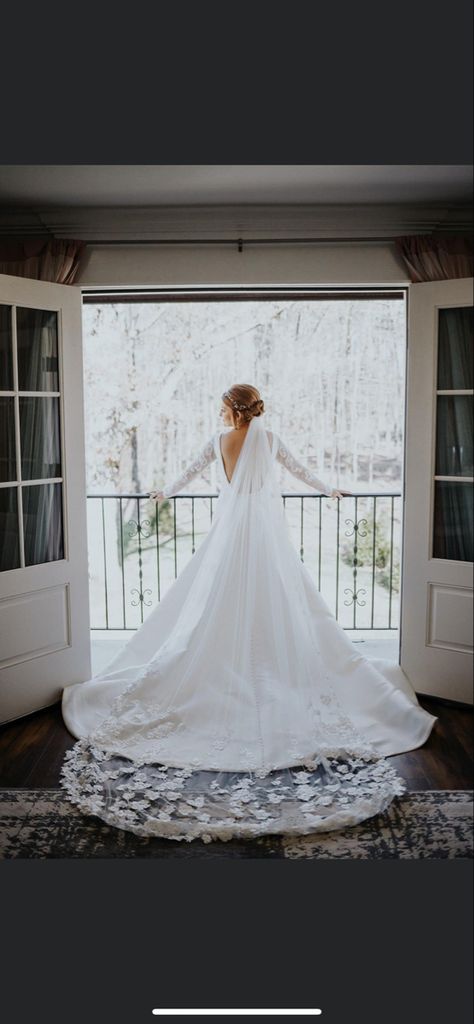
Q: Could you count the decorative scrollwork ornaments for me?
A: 4